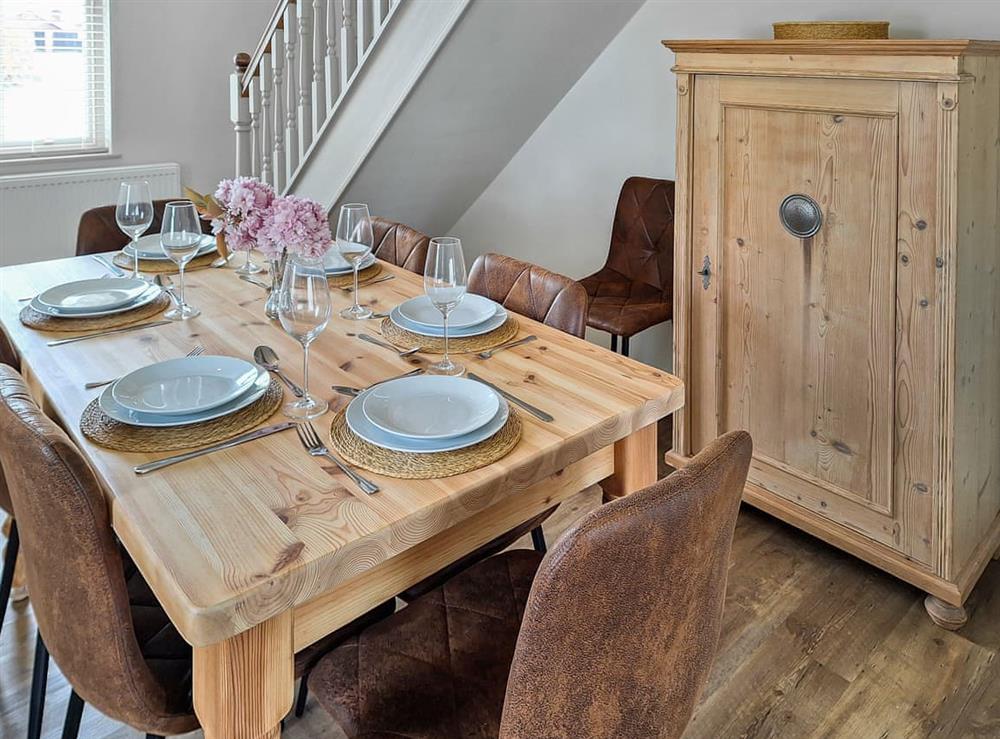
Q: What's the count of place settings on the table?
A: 6